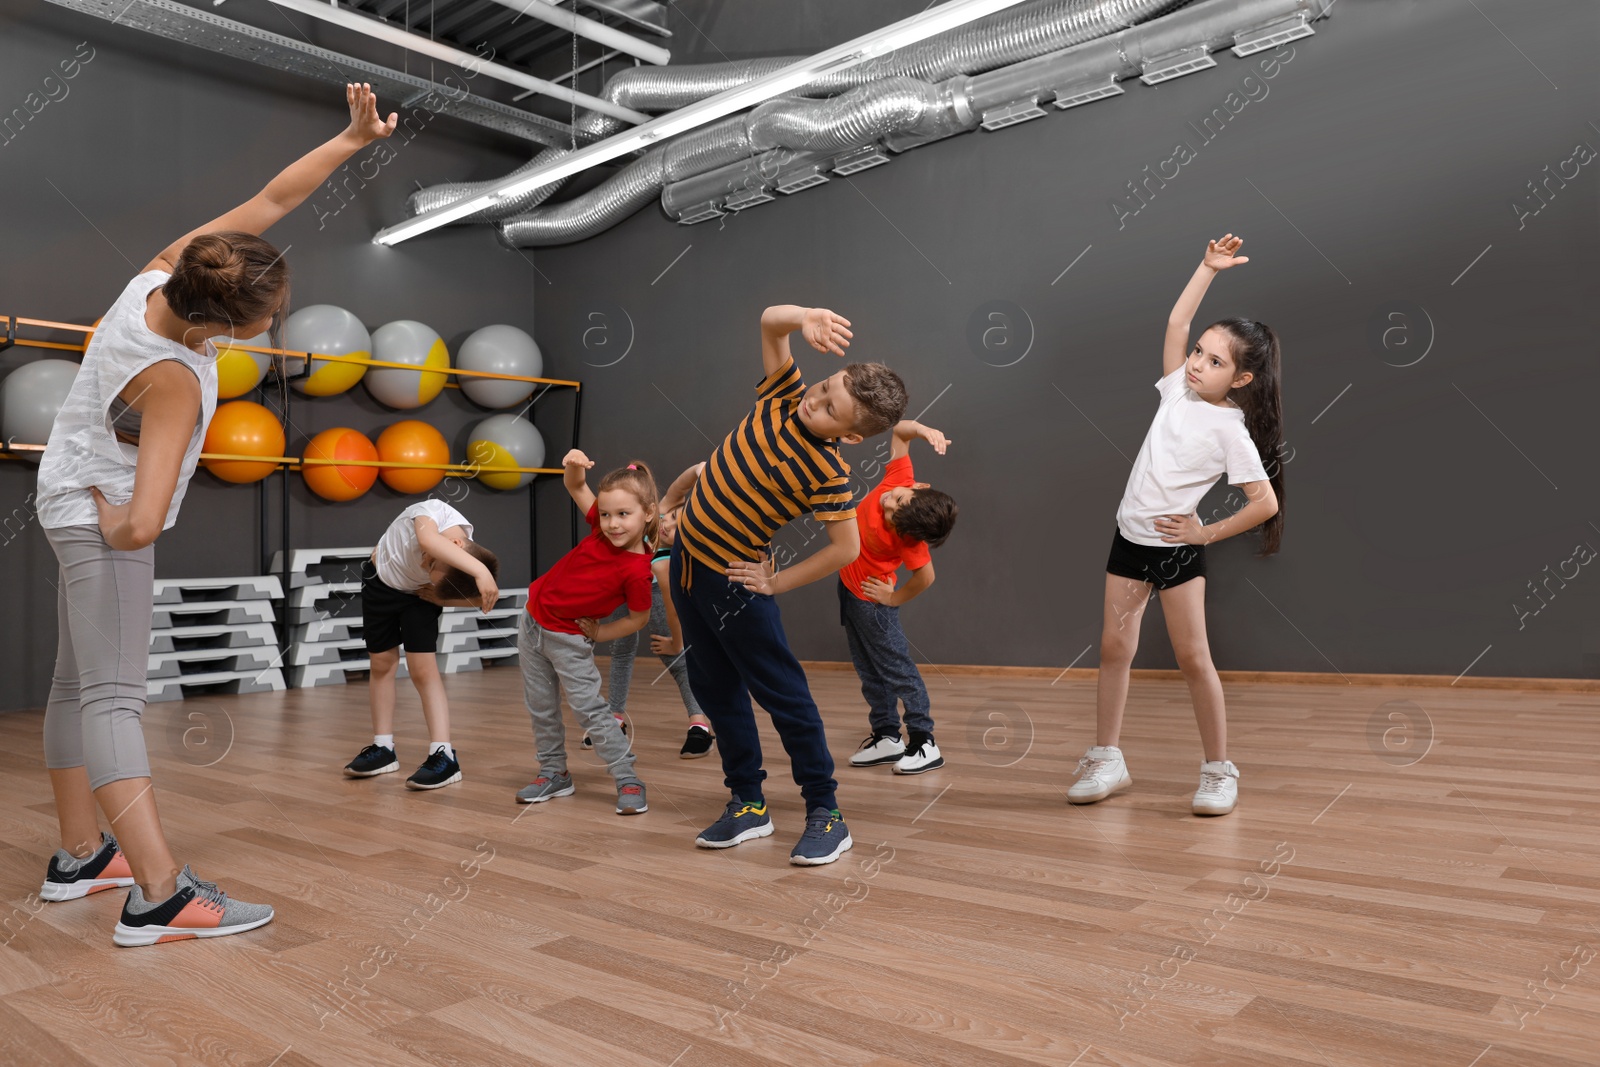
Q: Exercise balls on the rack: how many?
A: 10